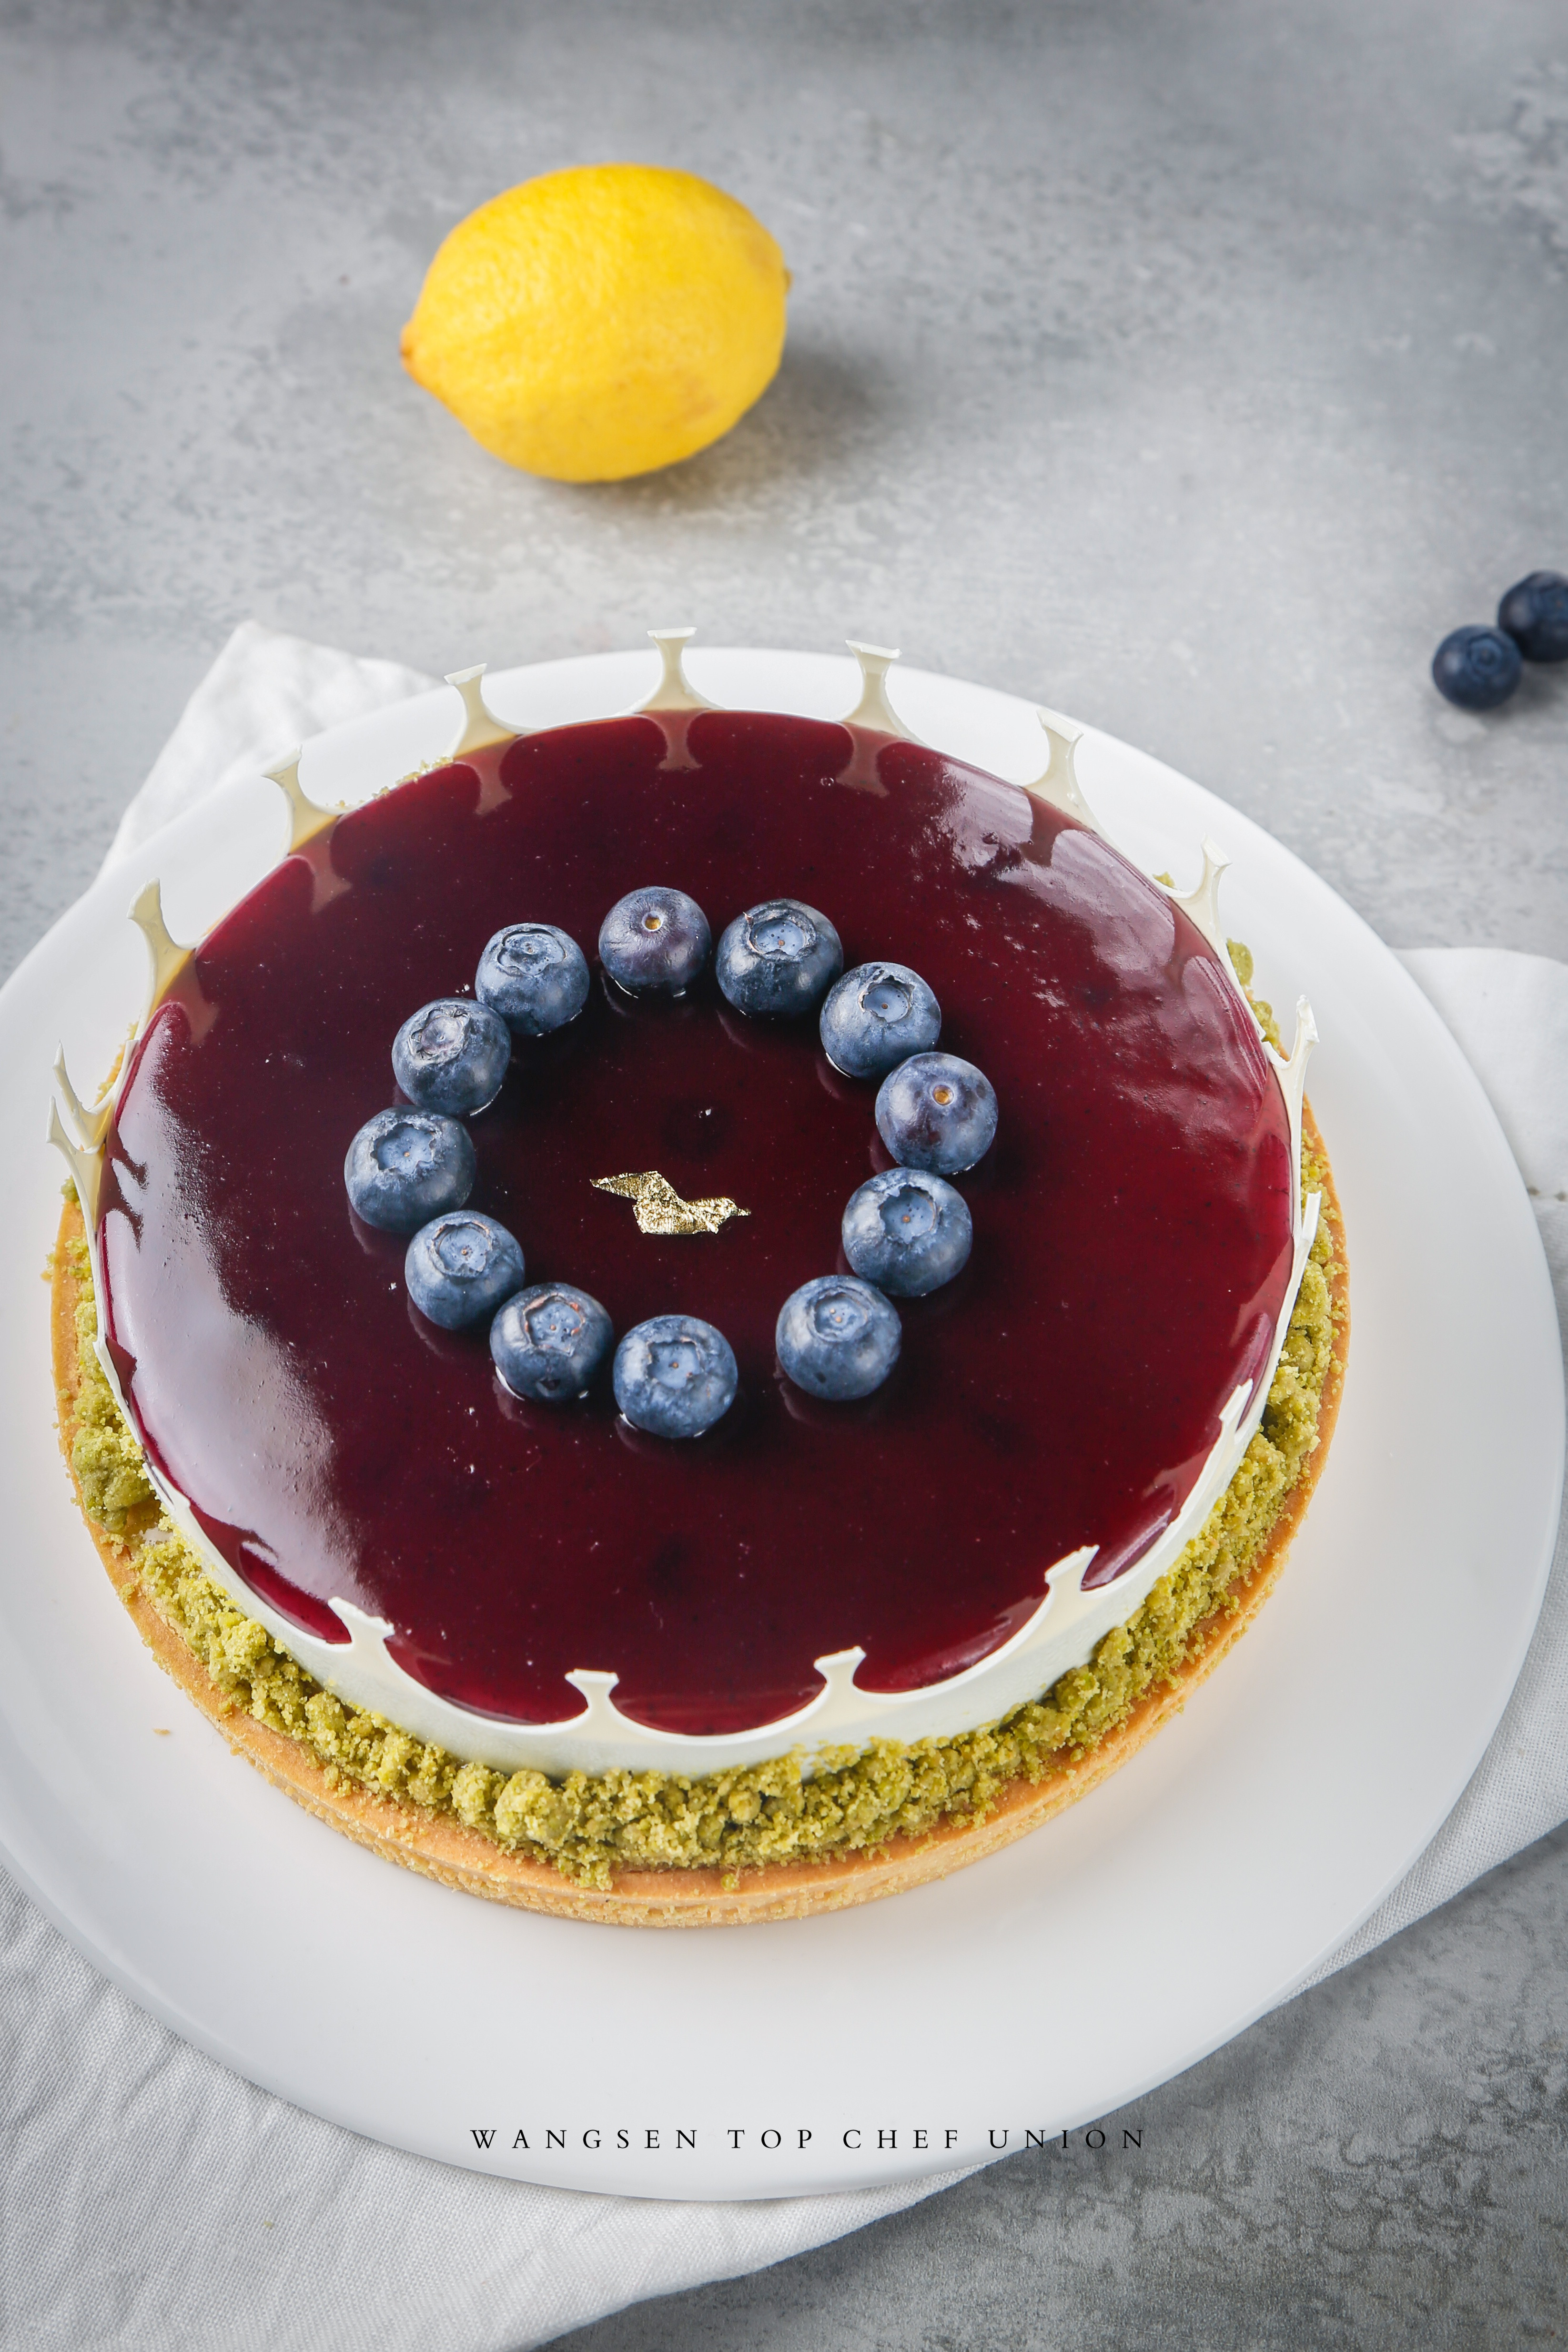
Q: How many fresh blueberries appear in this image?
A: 14